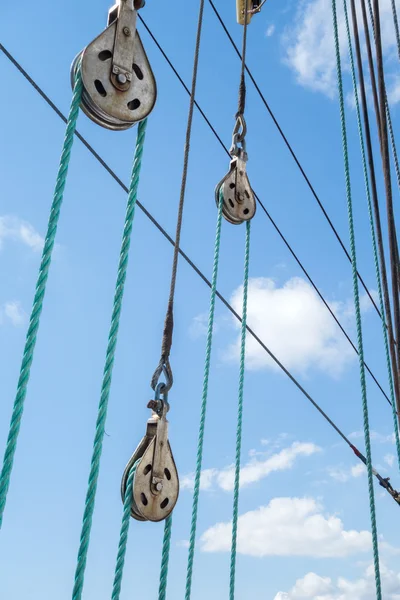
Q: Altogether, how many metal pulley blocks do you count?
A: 3